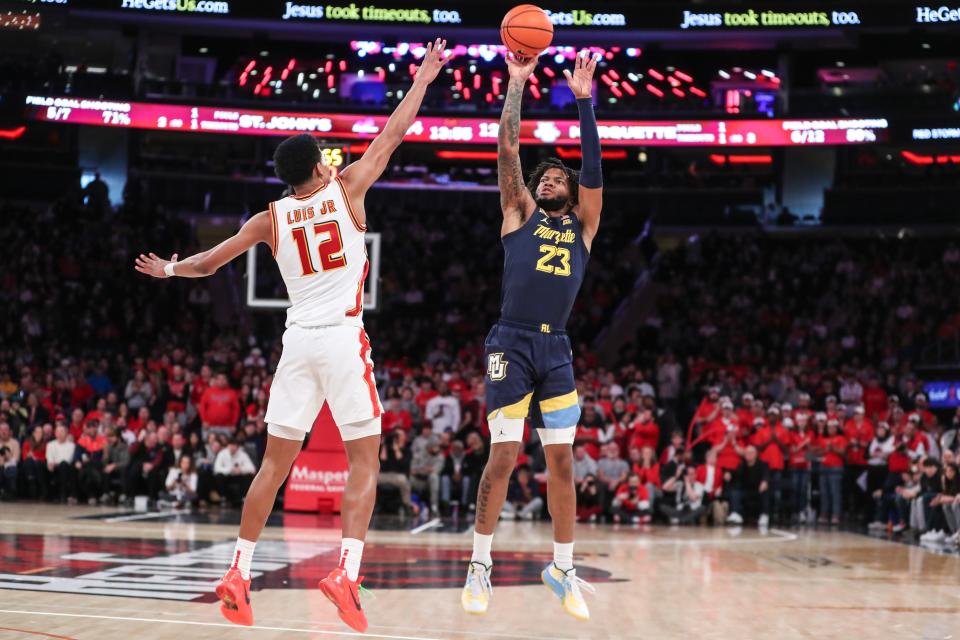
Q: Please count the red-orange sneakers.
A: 2